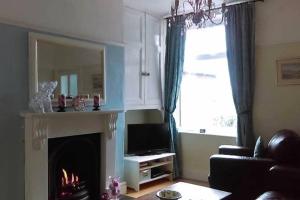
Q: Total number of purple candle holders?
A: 2